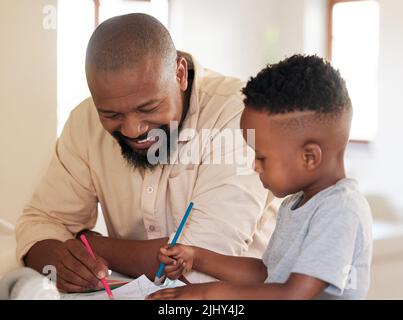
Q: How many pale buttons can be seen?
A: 2